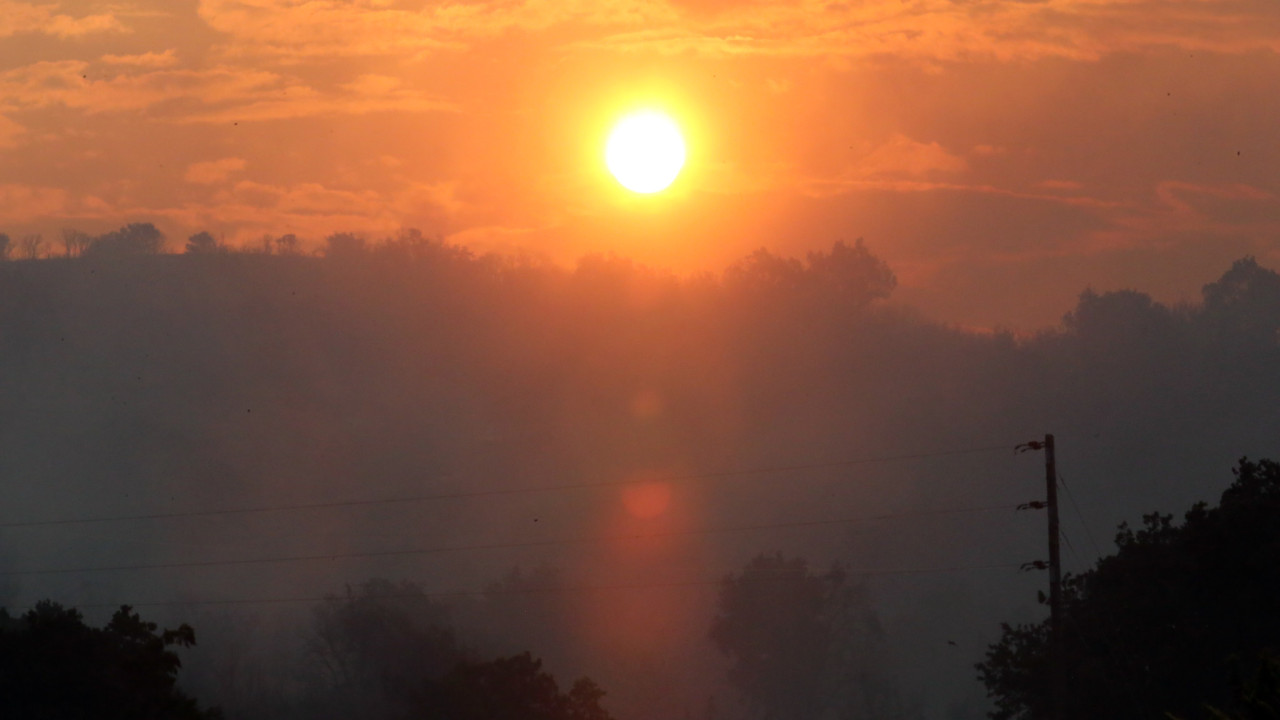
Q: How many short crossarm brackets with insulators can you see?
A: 3